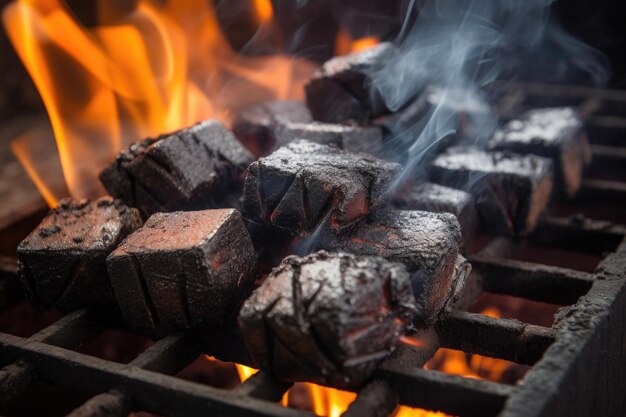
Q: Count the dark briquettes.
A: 13